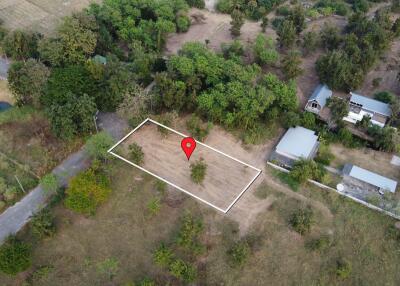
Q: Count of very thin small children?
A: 0